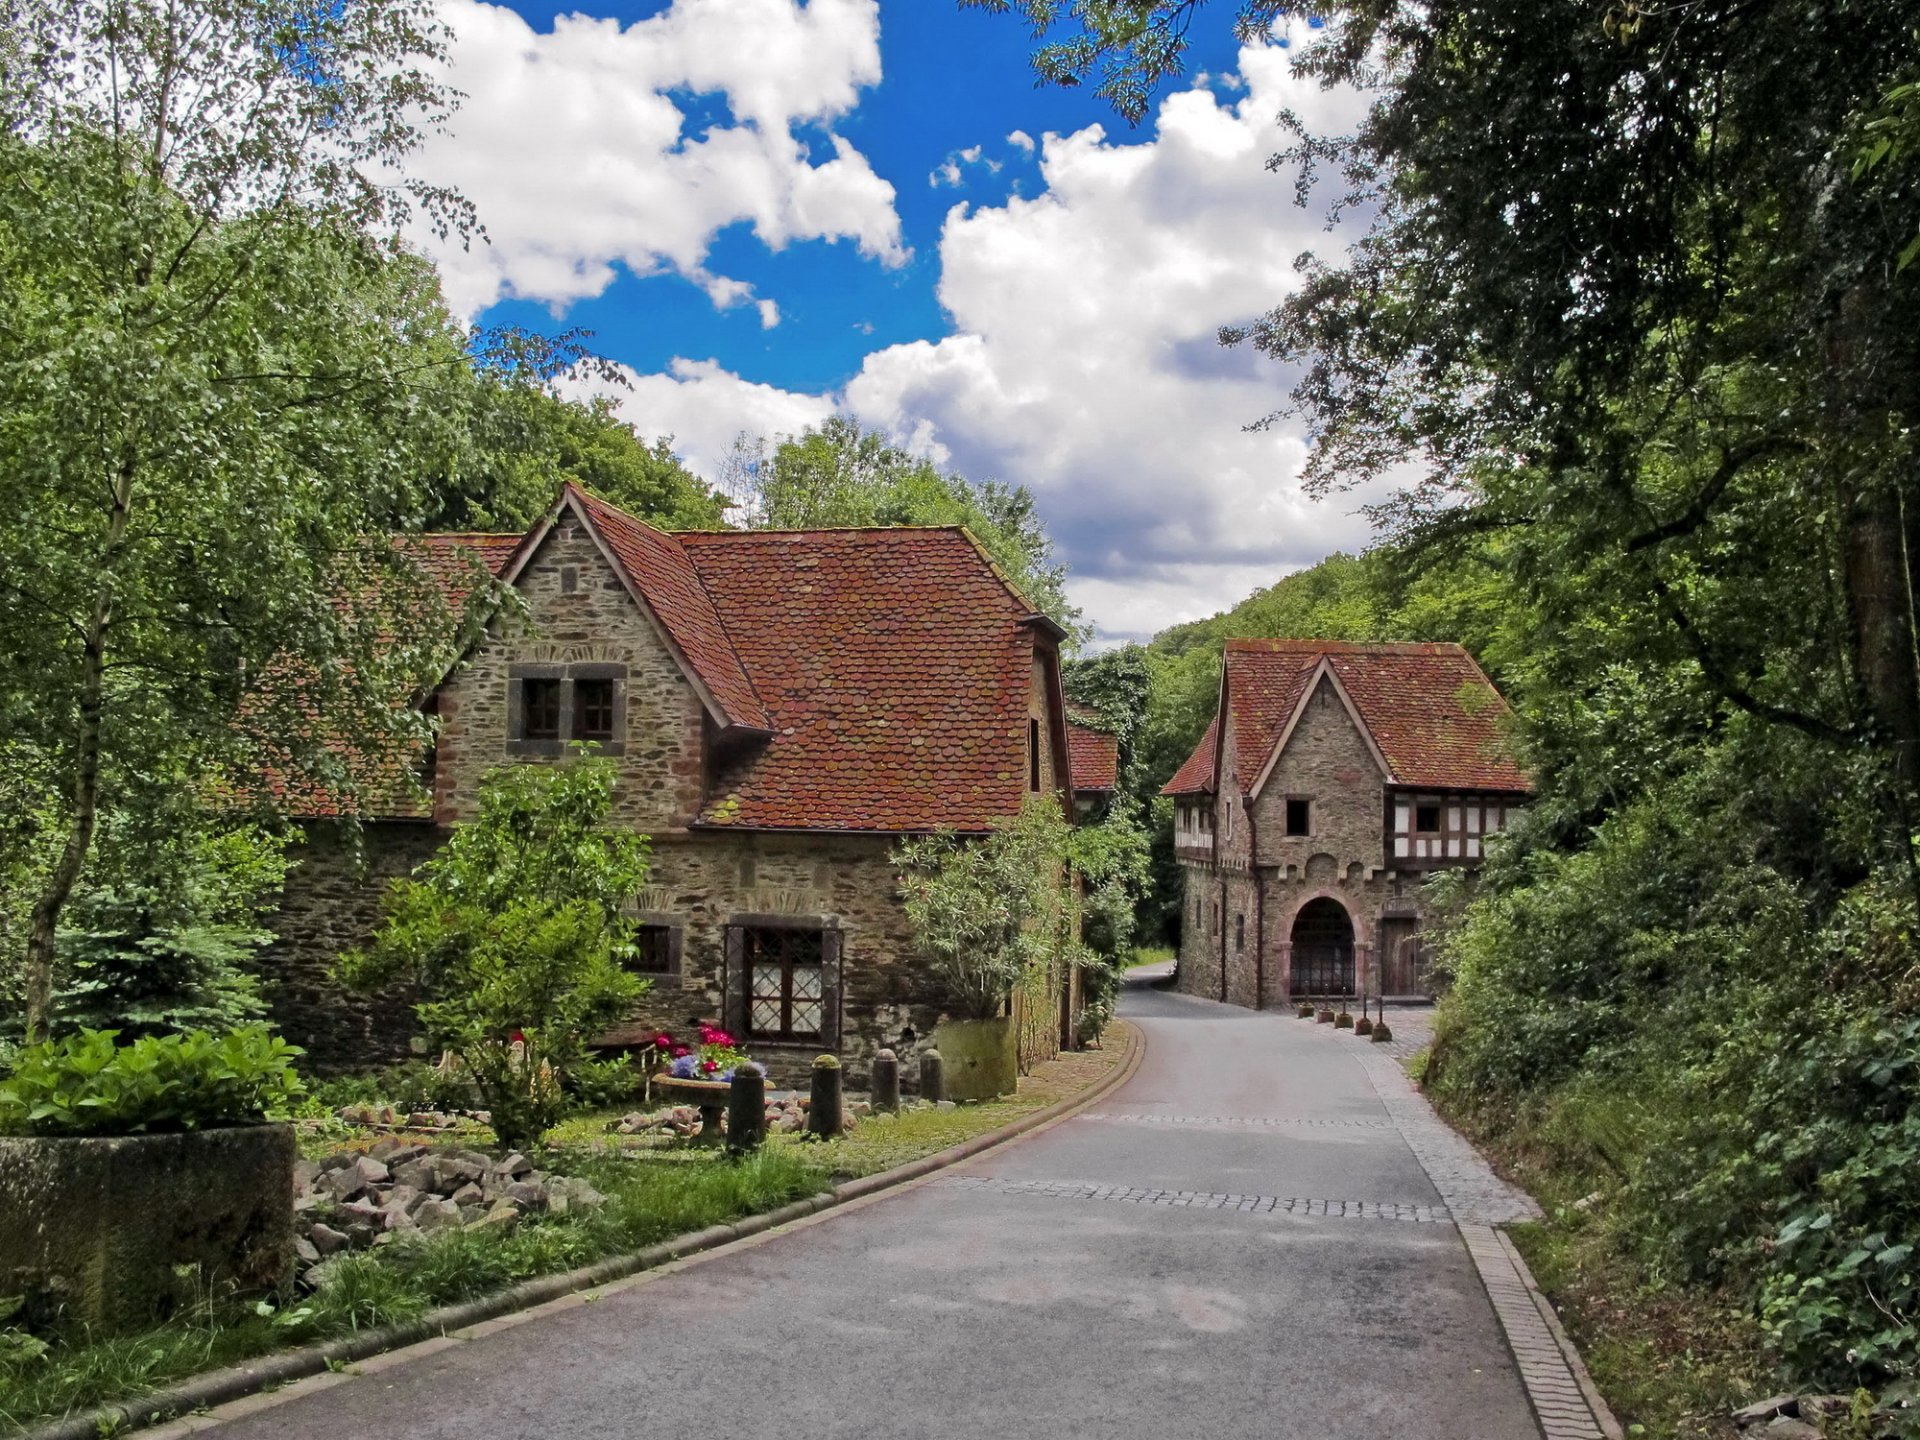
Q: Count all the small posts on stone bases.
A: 5